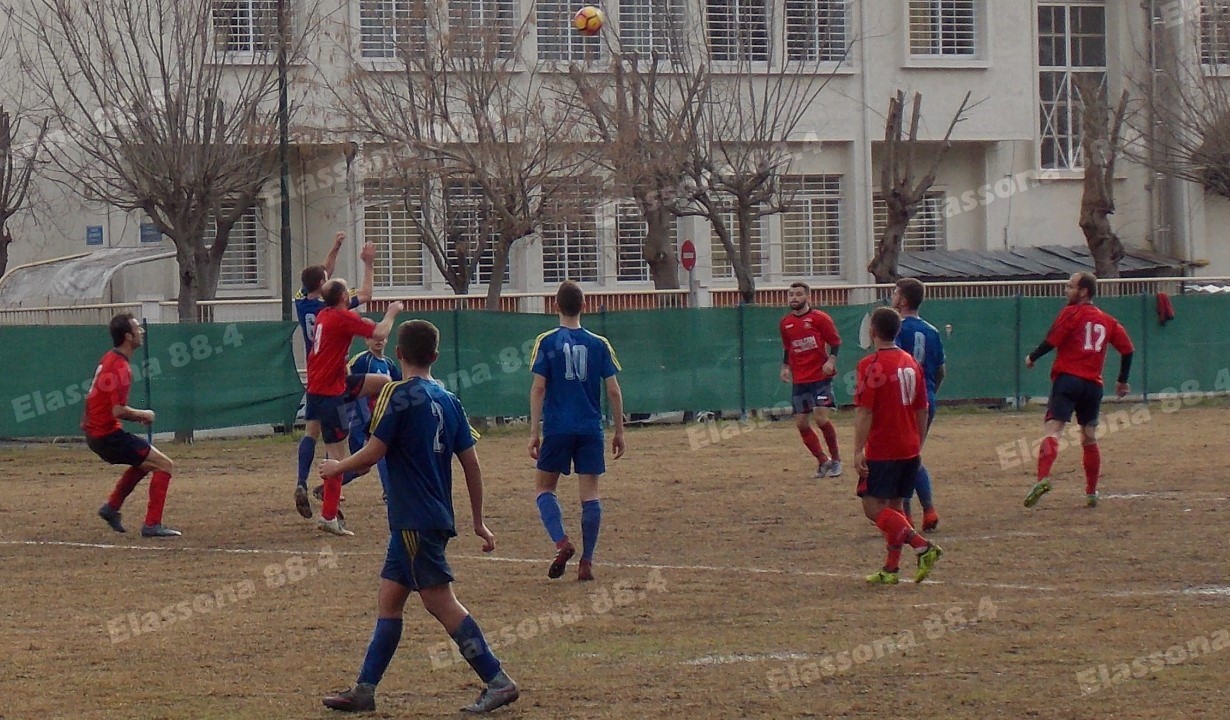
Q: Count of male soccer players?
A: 10